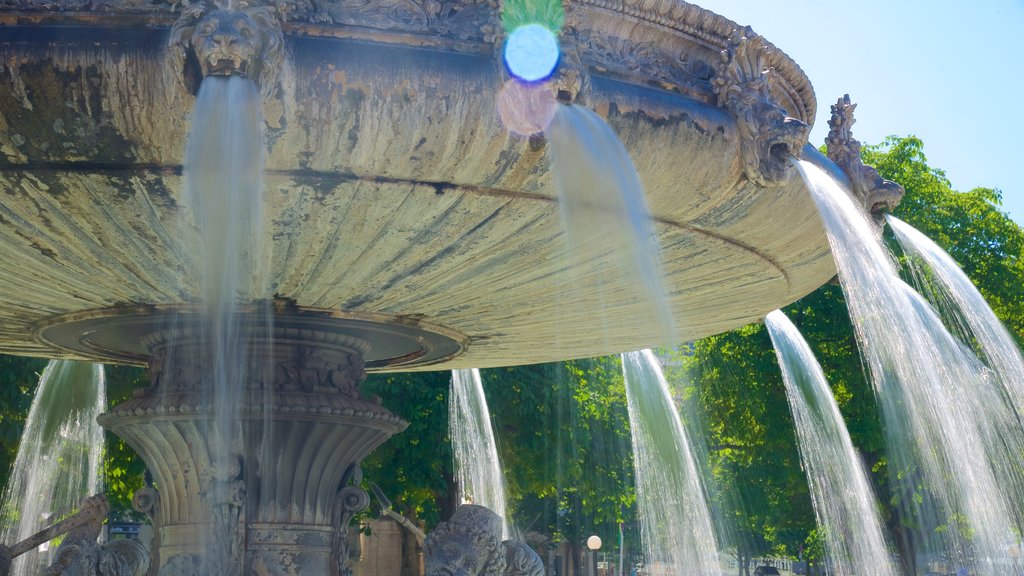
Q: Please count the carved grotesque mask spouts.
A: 4